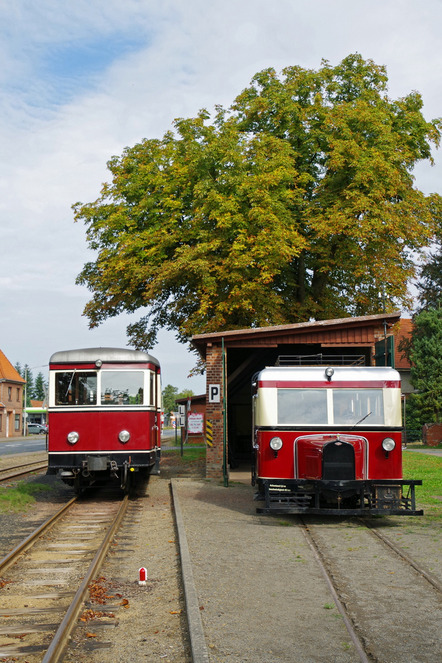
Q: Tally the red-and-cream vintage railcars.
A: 2